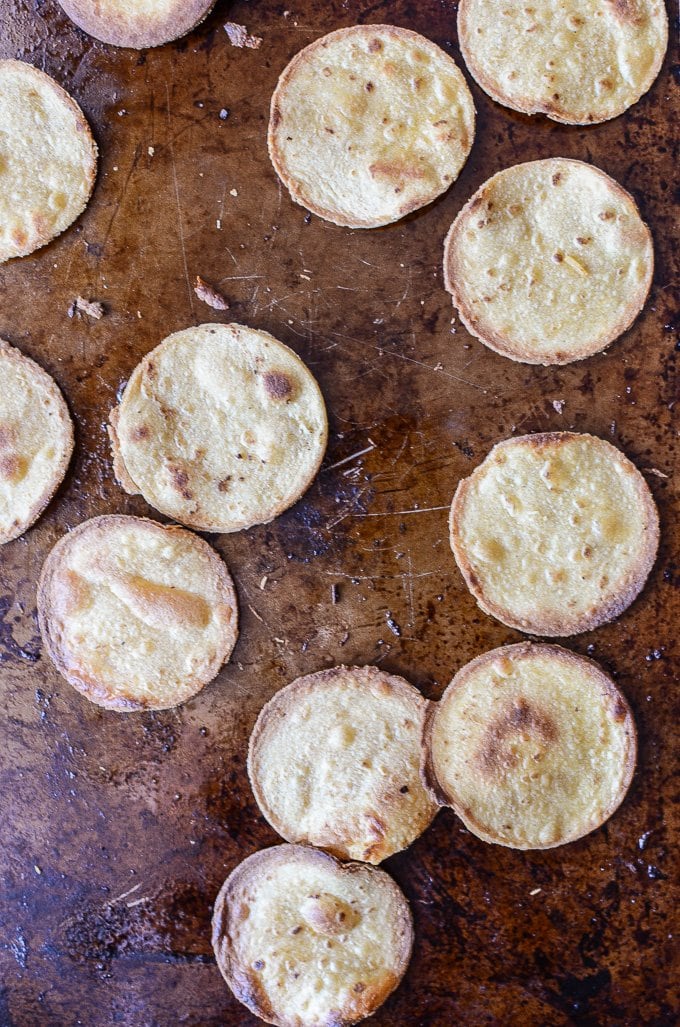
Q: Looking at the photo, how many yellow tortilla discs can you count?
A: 12